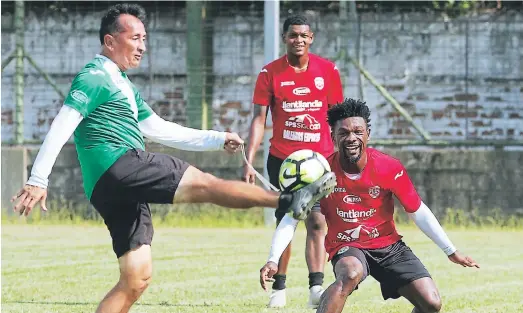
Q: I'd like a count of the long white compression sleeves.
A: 4